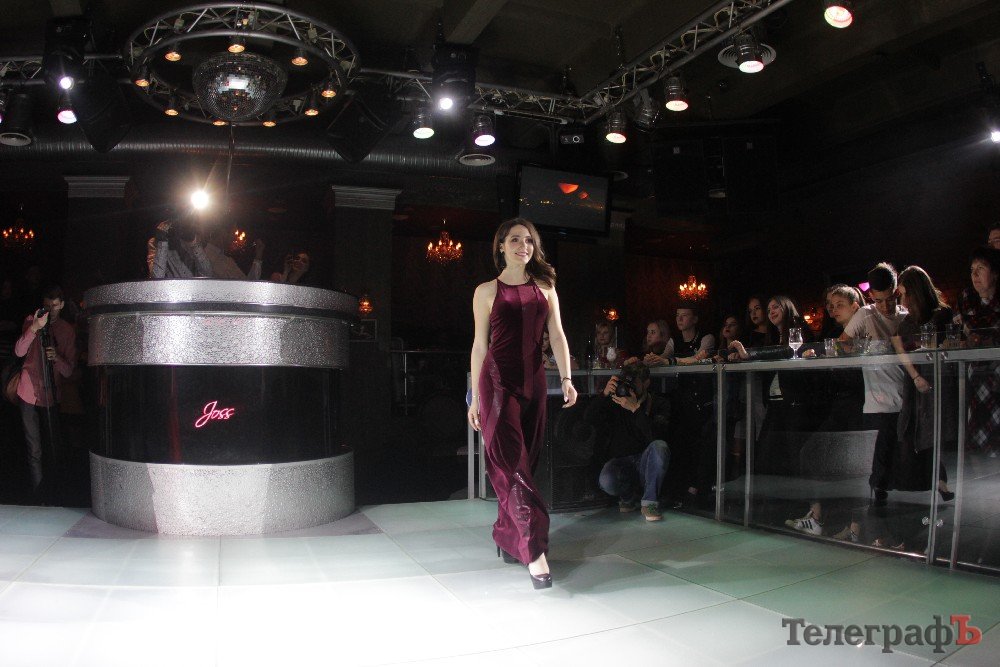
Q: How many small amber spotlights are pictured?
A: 9